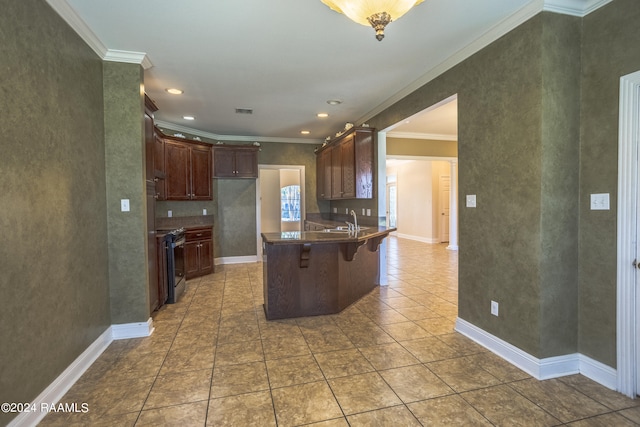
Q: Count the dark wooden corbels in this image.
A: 3